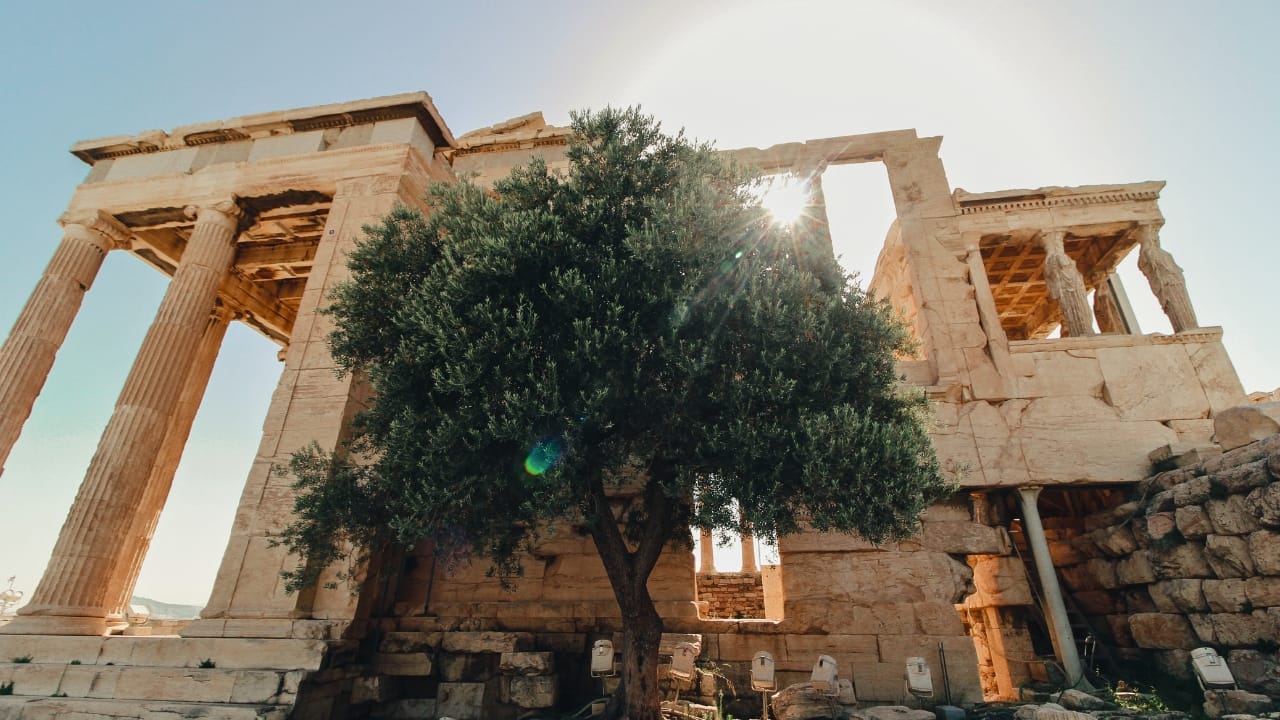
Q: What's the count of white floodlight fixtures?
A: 6